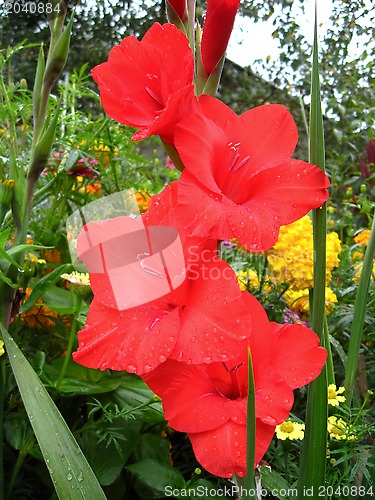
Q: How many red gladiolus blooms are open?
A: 4